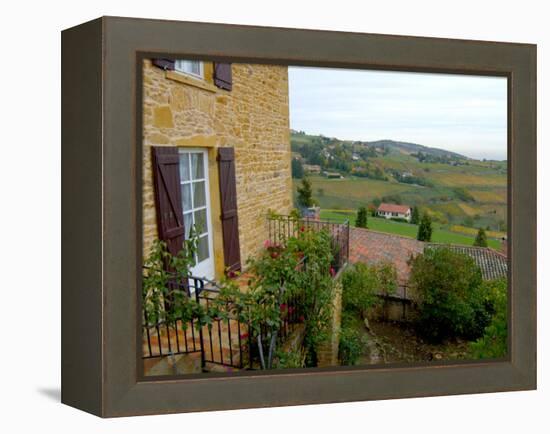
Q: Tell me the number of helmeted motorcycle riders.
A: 0